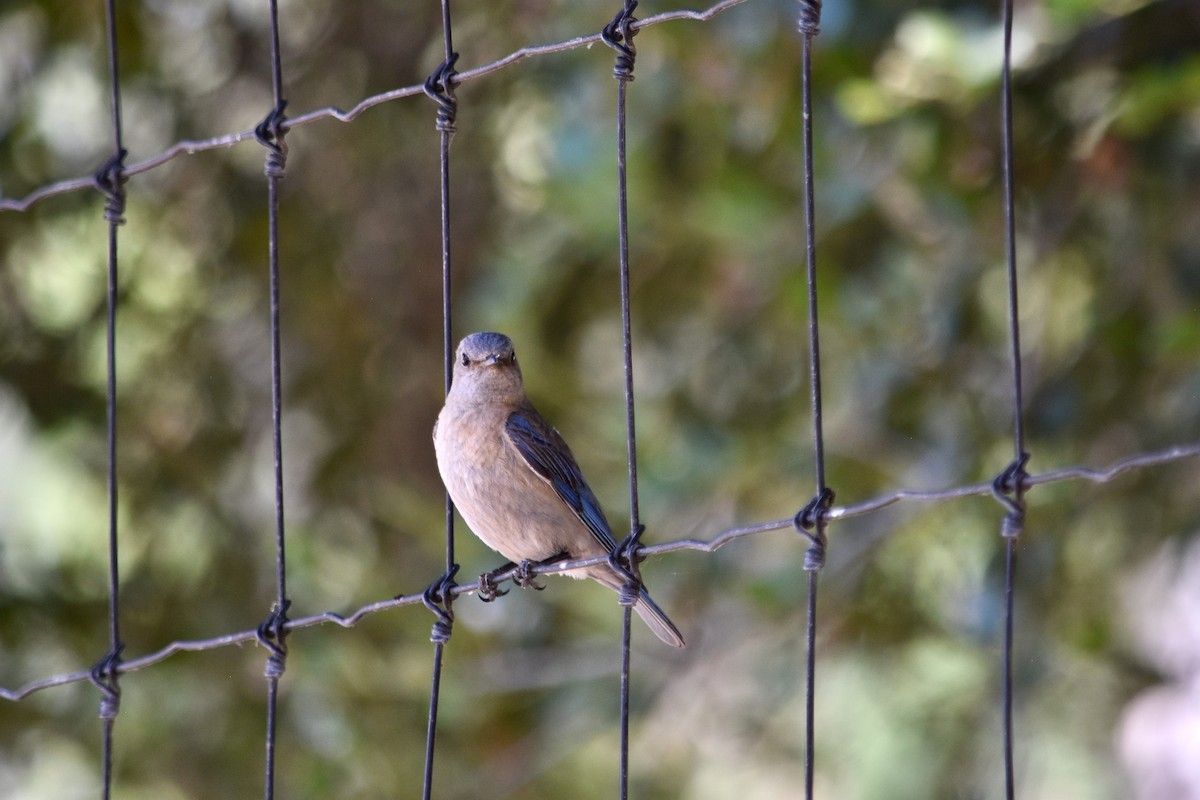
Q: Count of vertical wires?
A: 6